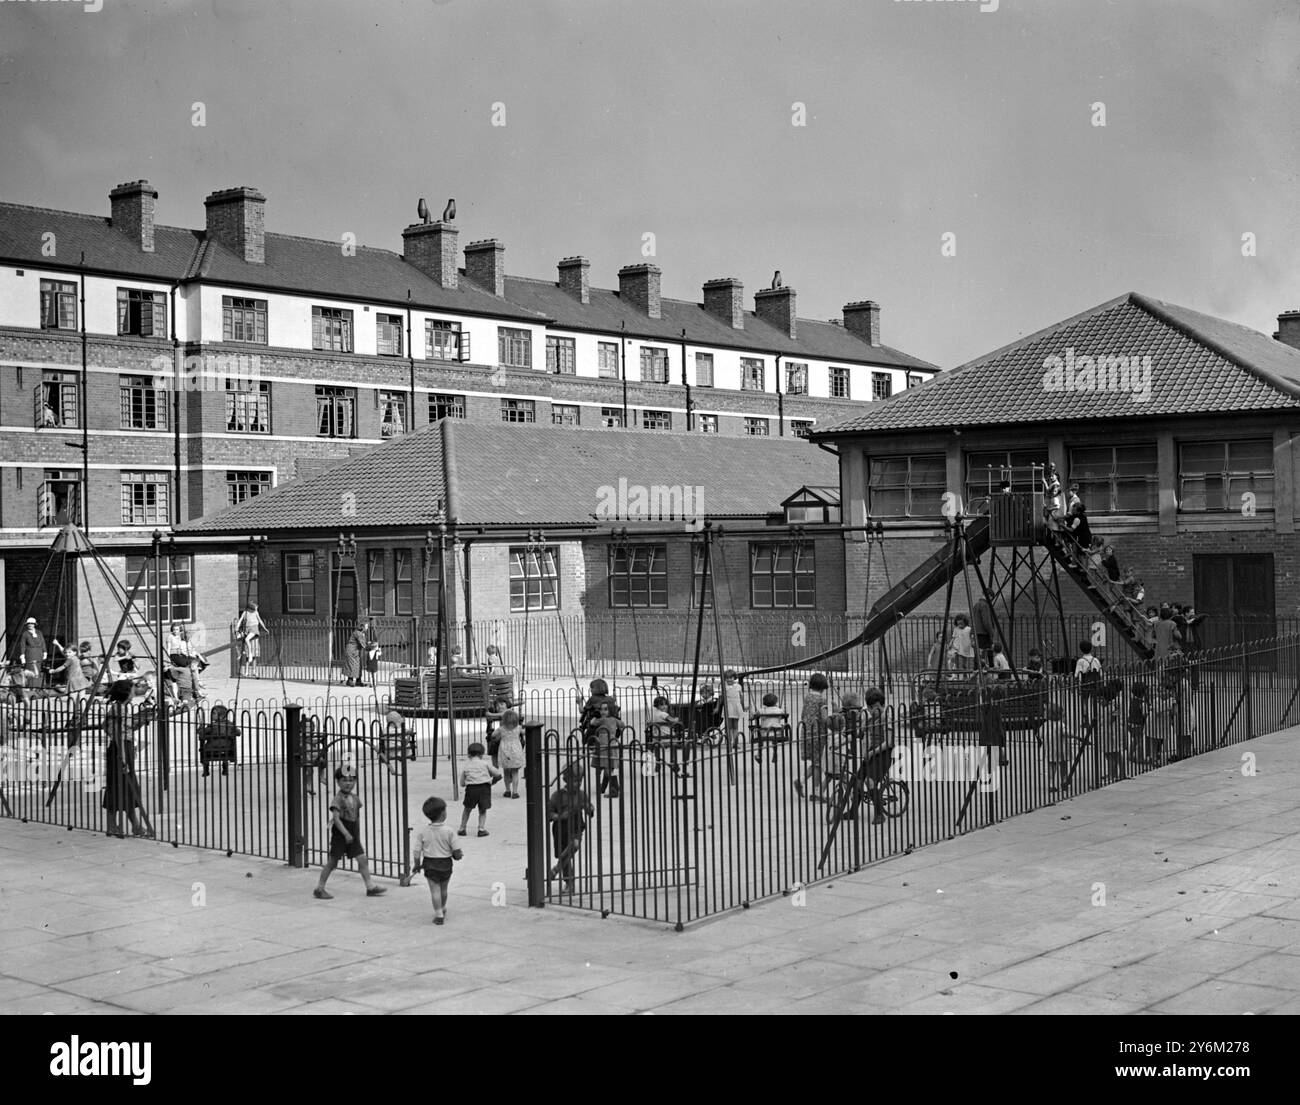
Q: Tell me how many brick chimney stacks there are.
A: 10